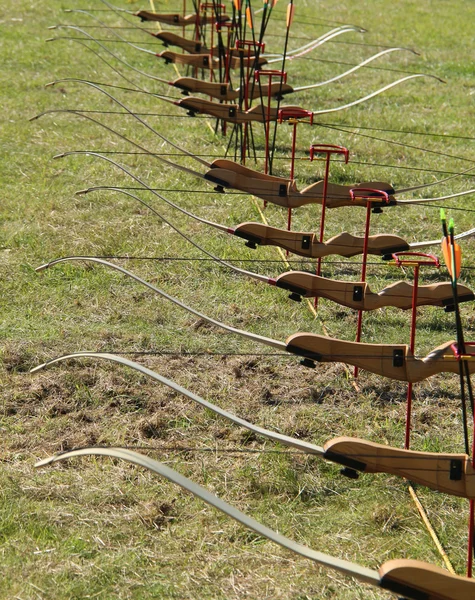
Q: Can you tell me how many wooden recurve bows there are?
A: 12